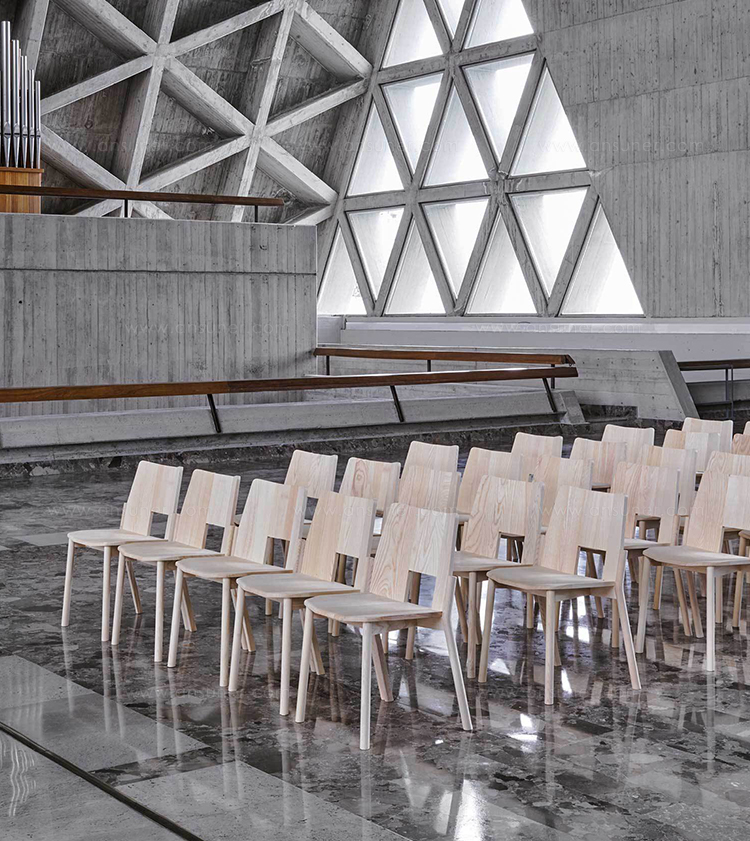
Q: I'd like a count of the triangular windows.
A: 15